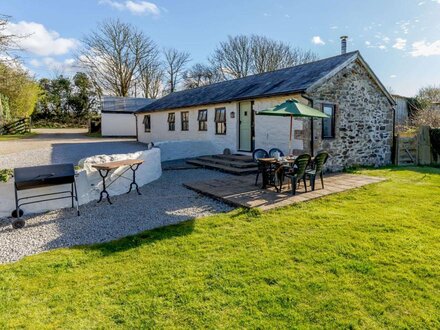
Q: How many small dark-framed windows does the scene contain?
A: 5